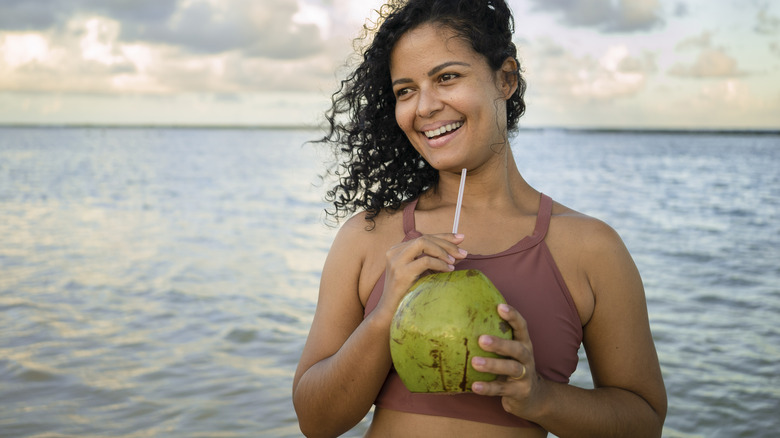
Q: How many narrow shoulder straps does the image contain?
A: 2